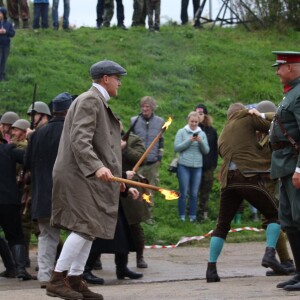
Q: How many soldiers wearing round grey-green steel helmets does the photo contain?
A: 4